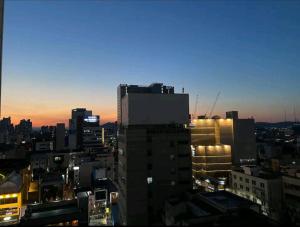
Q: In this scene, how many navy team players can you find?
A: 0